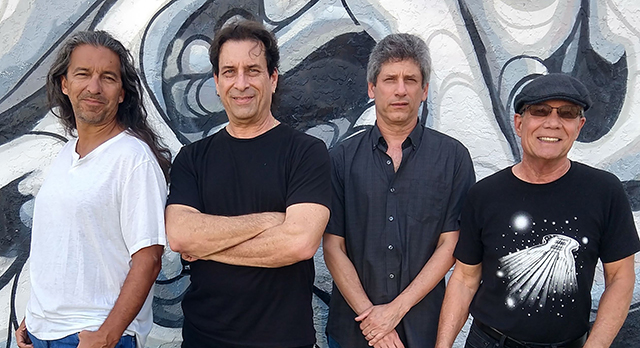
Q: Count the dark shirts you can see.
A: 3